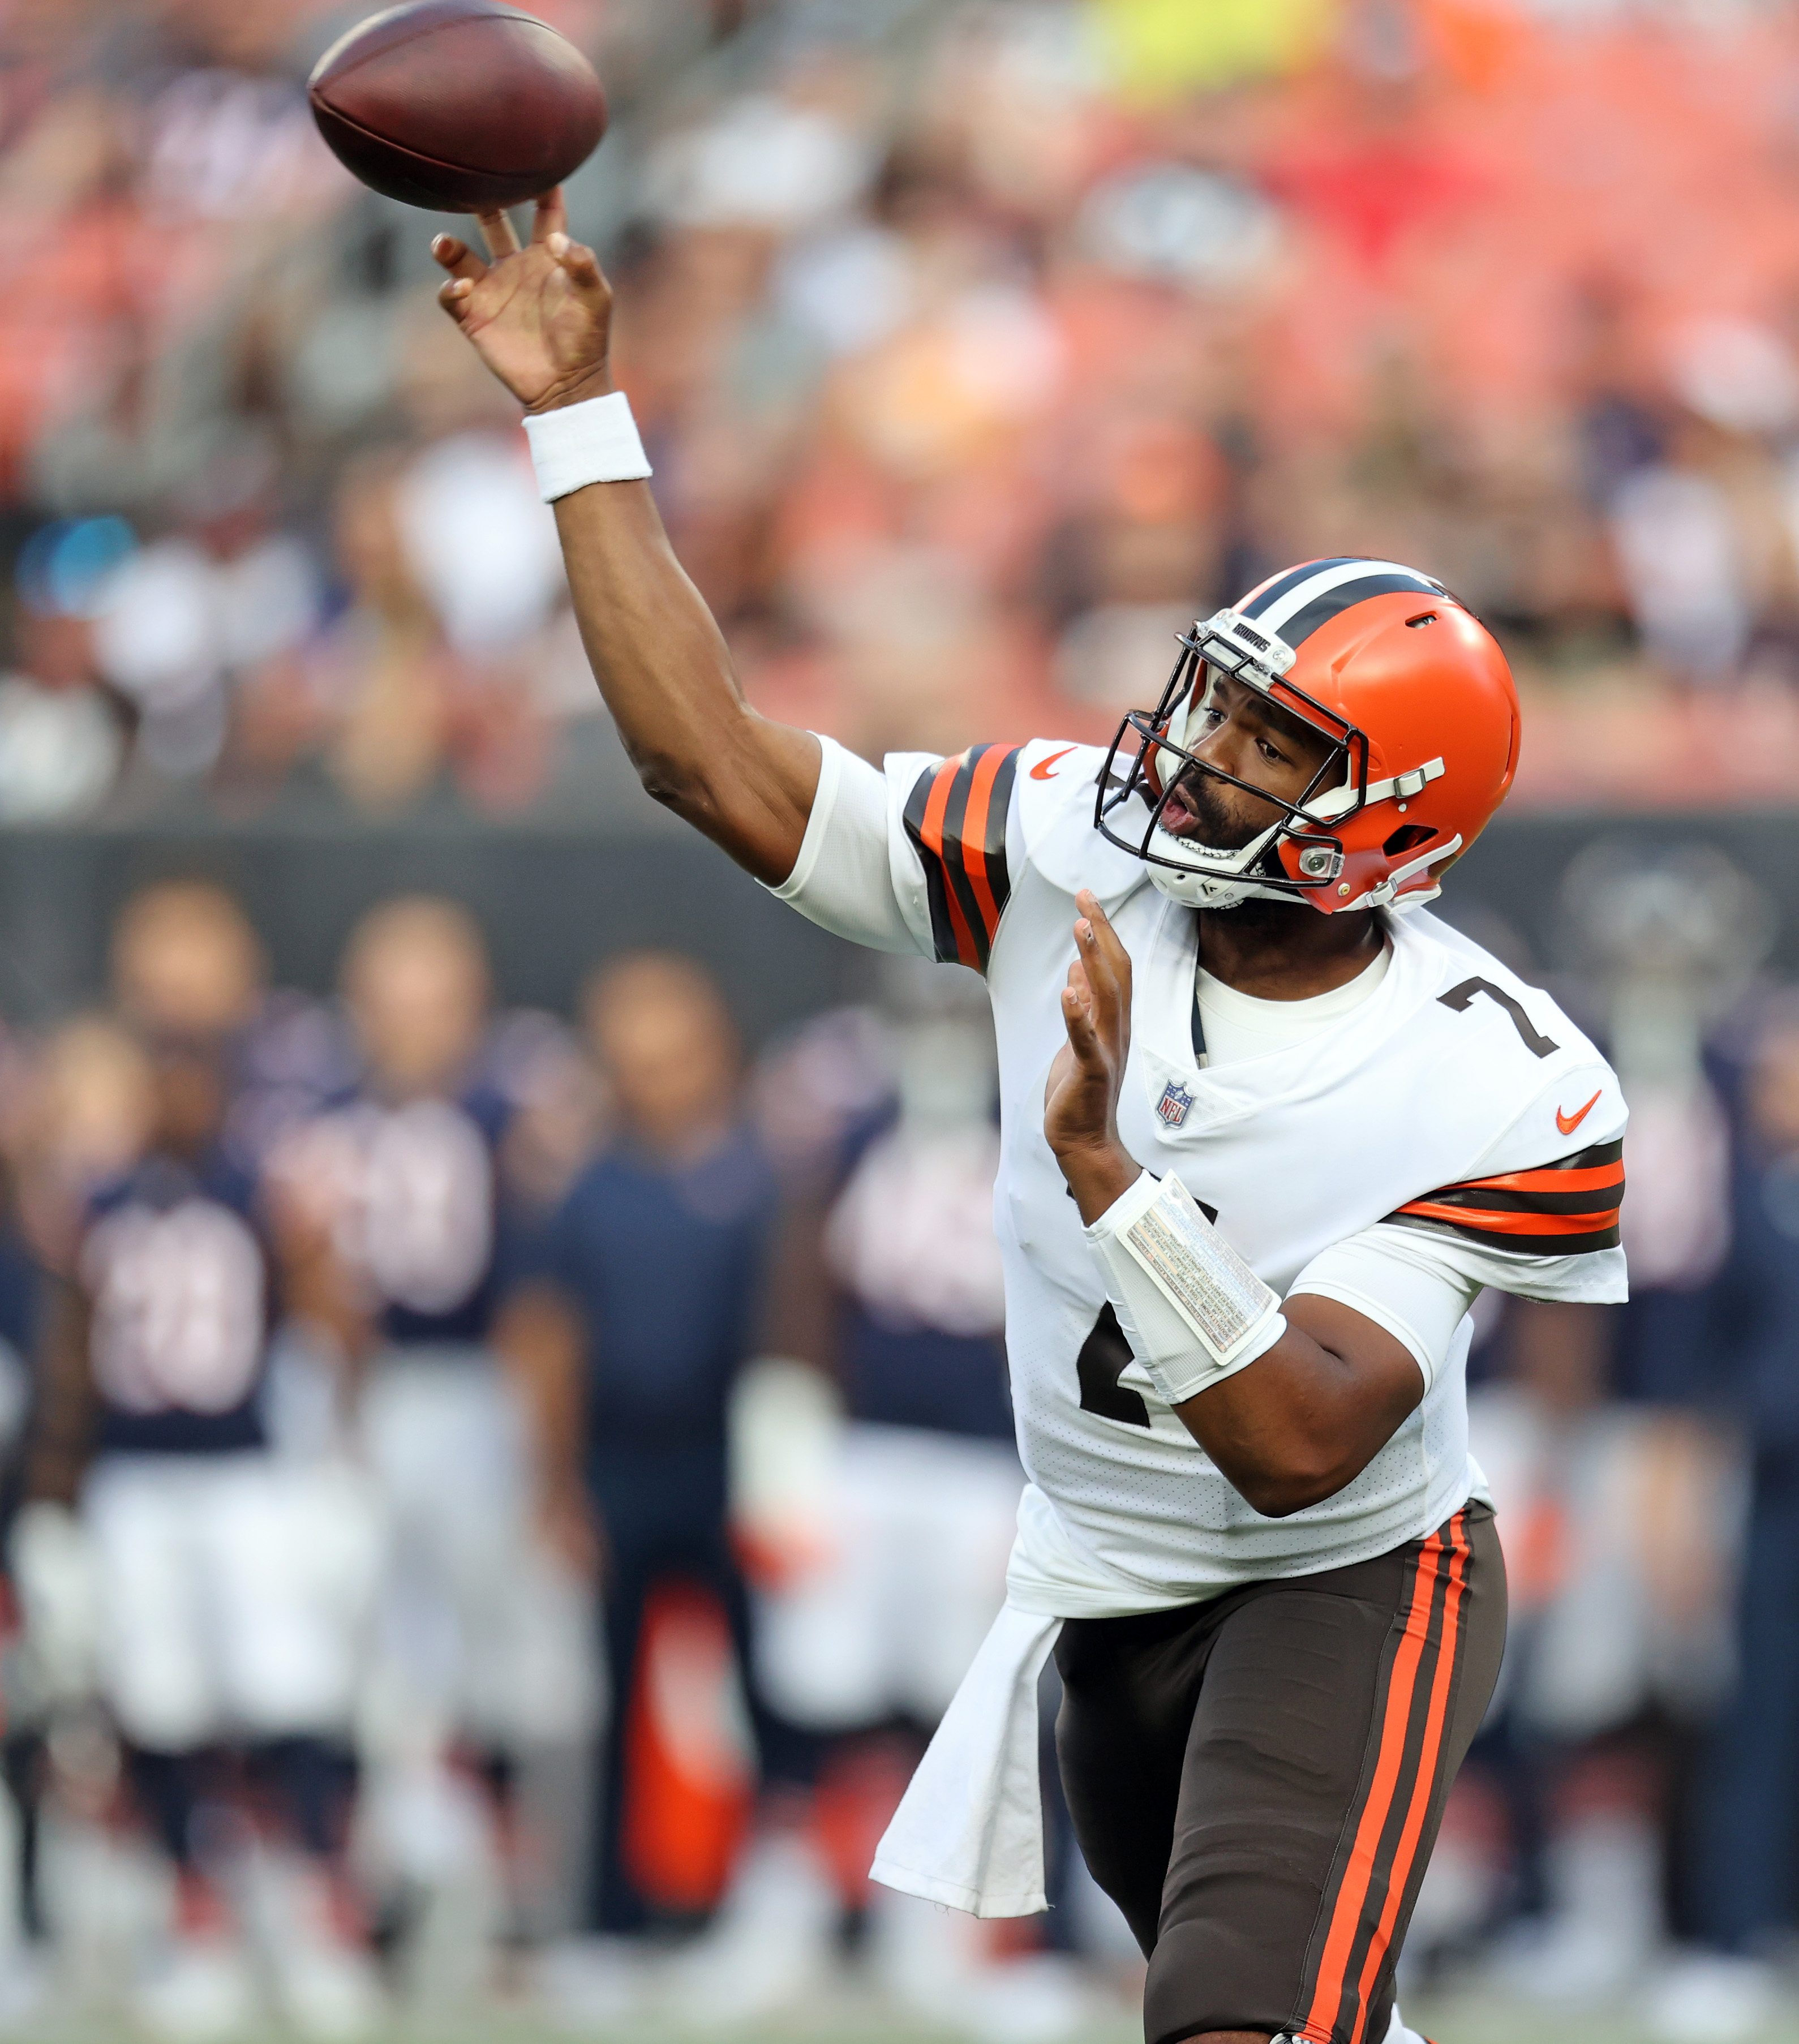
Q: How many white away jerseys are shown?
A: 1